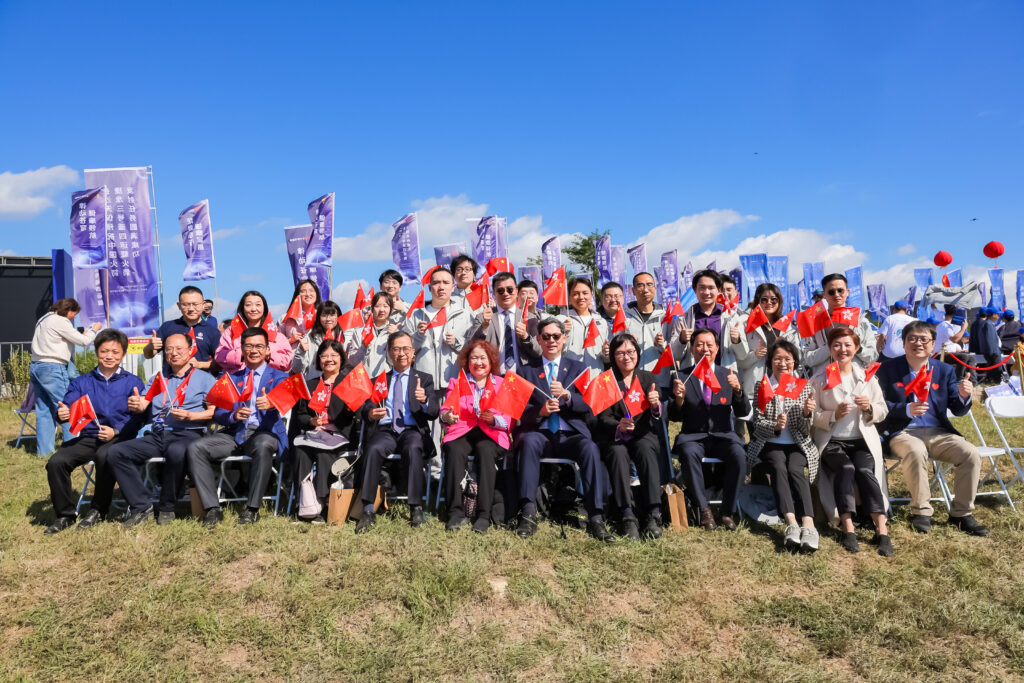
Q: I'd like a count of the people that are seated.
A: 12